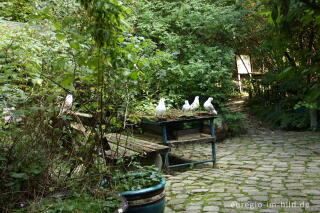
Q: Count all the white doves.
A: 5